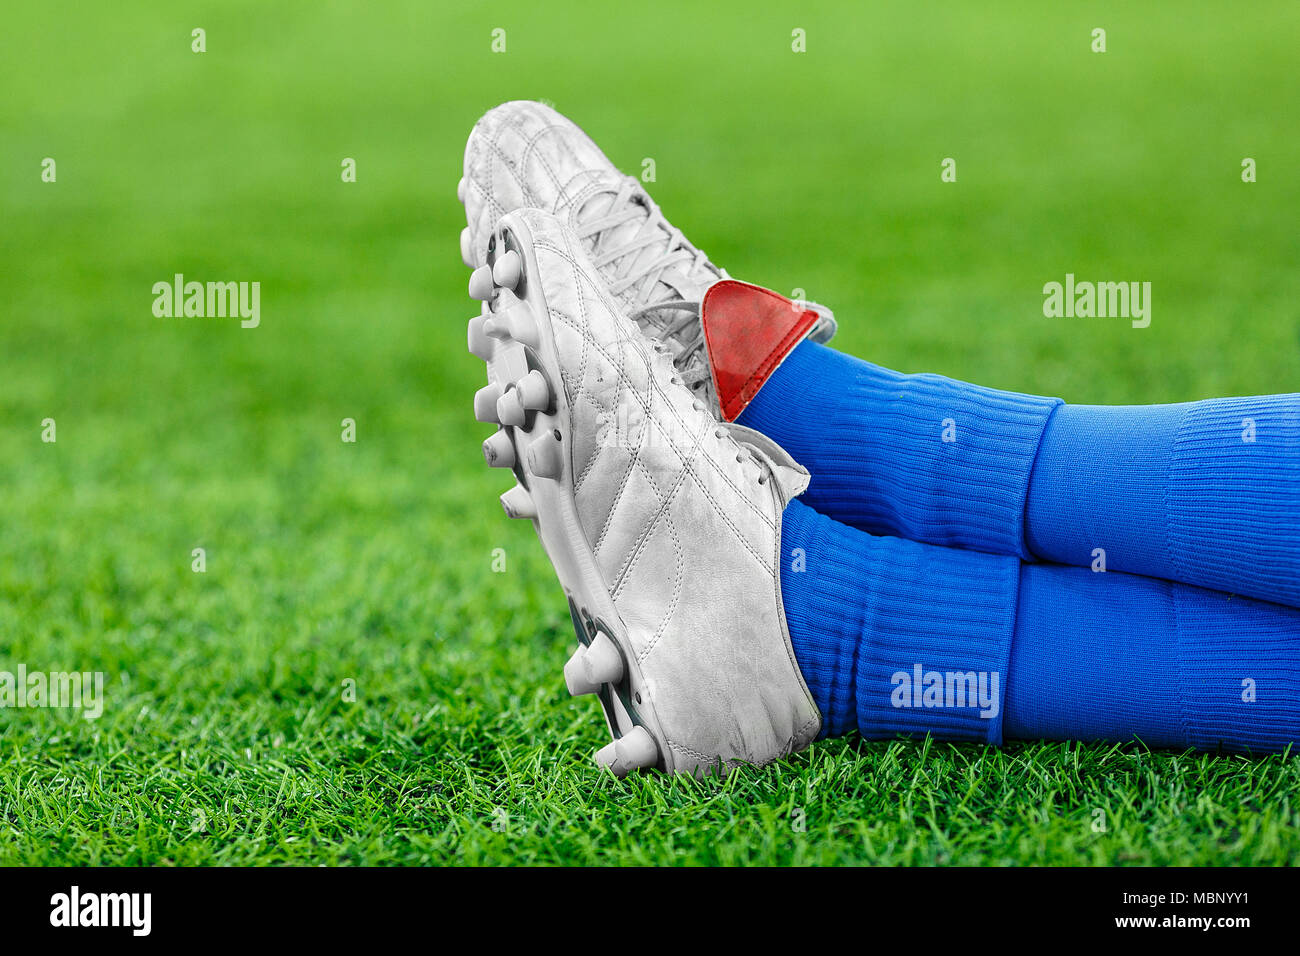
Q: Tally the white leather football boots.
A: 2